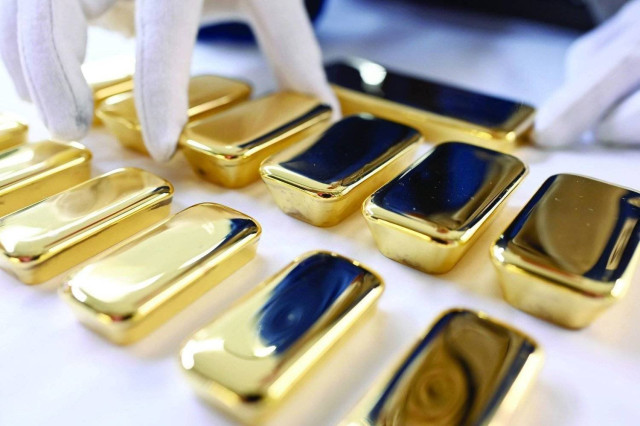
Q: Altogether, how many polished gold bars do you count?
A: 13